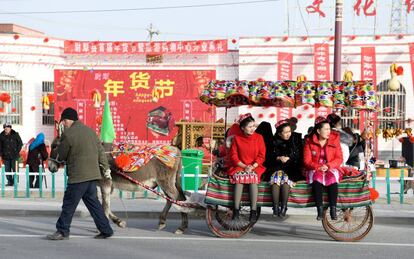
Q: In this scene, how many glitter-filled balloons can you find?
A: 0